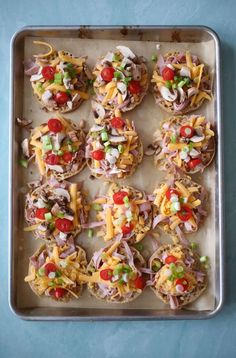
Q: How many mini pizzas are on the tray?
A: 12